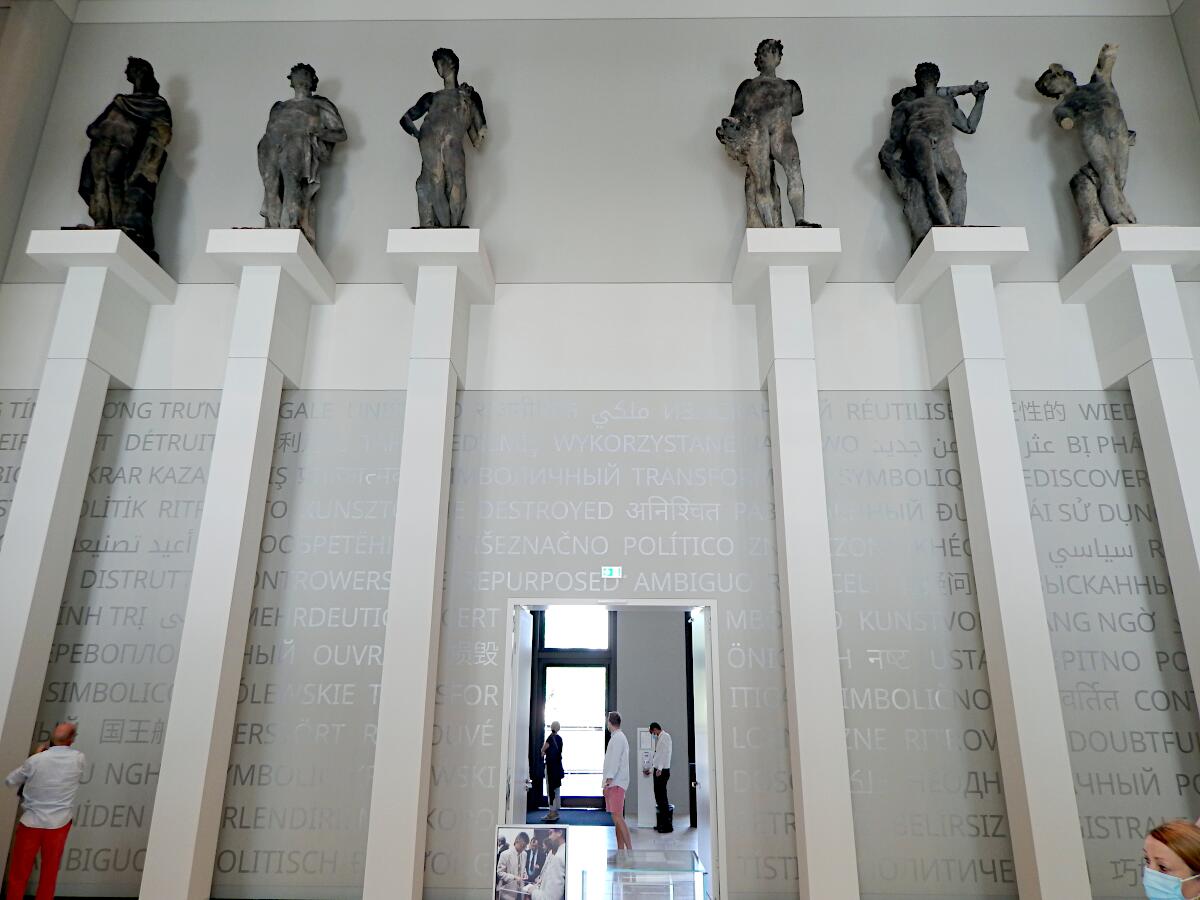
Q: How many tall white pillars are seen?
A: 6